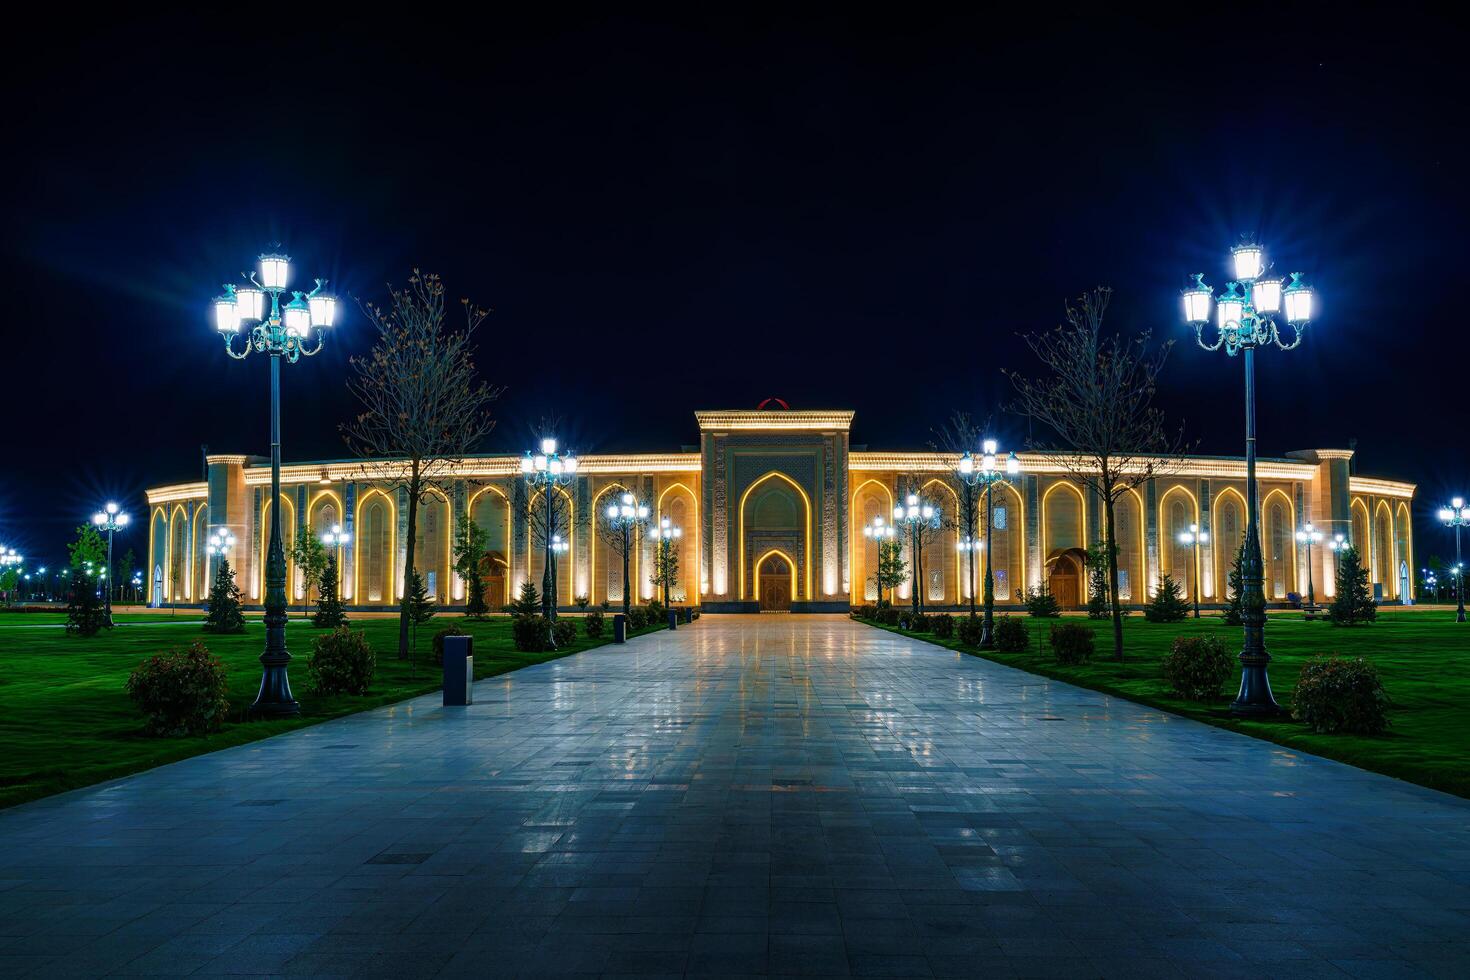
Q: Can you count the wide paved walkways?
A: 1